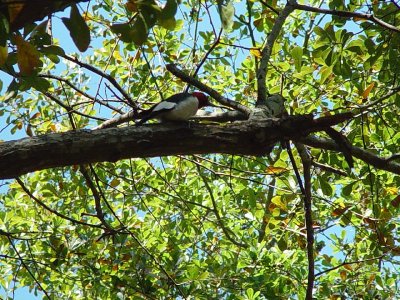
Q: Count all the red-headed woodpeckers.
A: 1